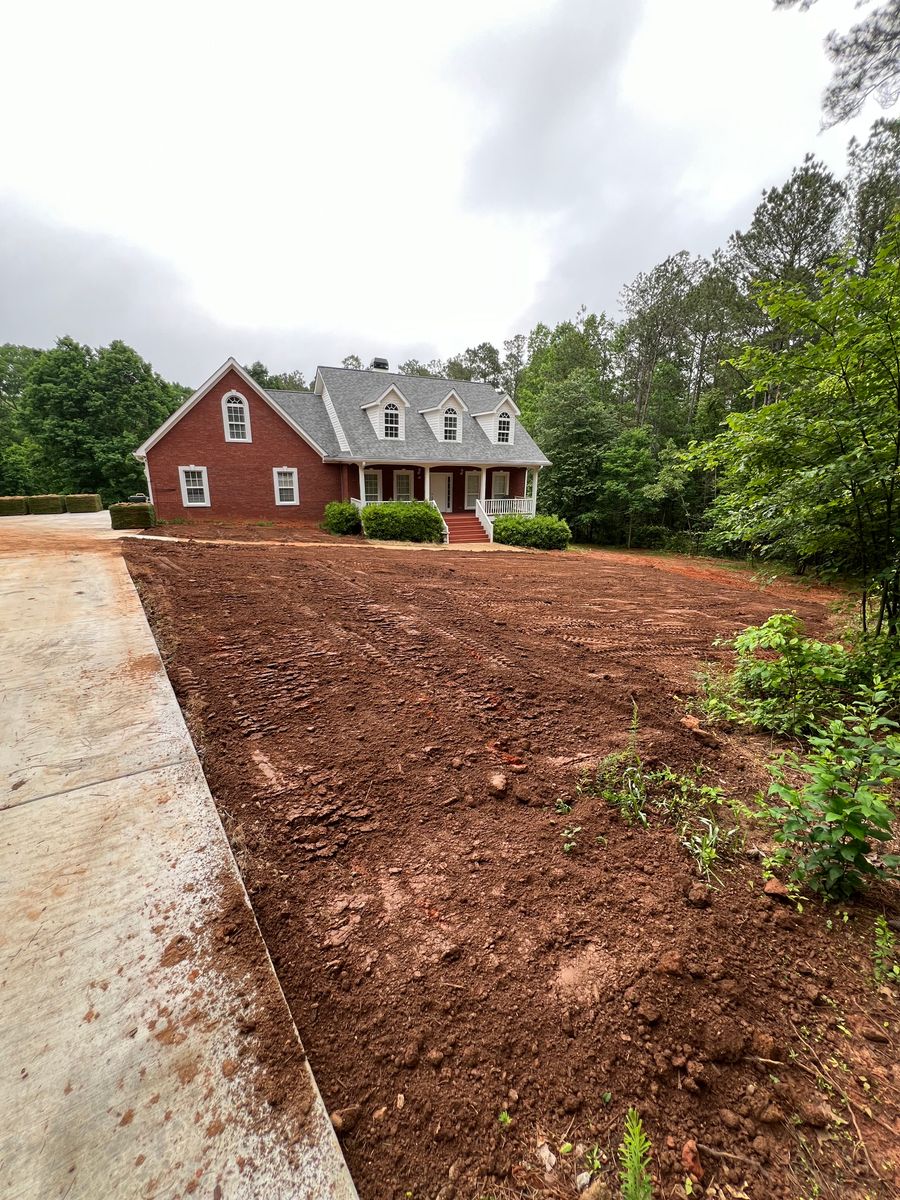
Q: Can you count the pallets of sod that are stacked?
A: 4